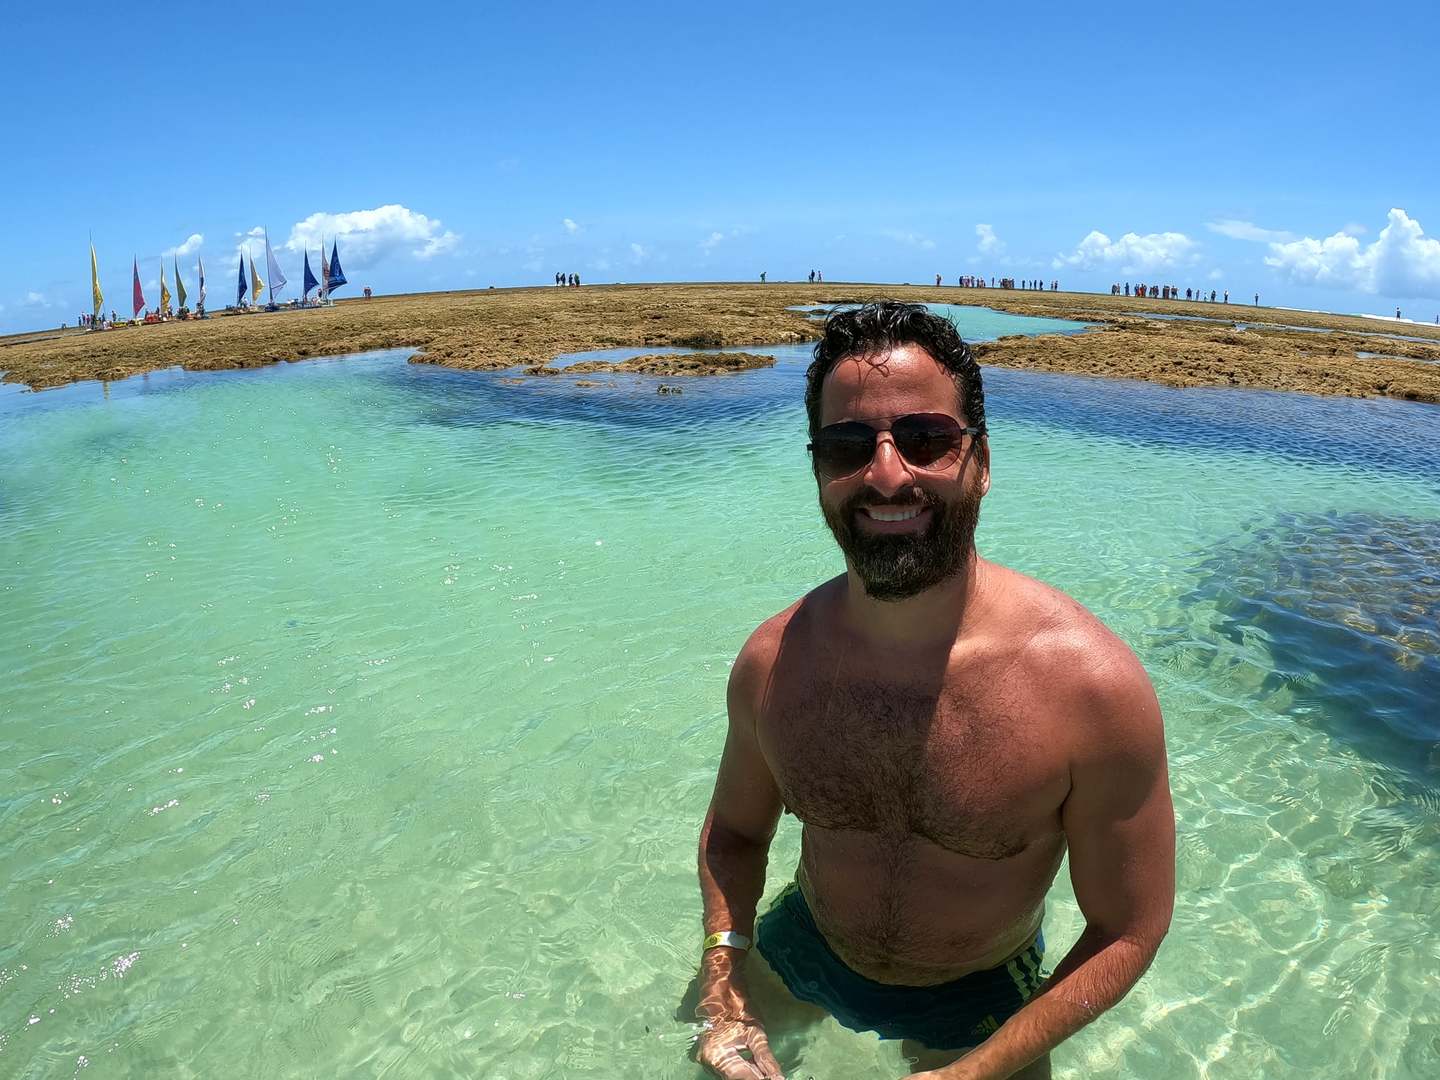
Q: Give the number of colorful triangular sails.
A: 11